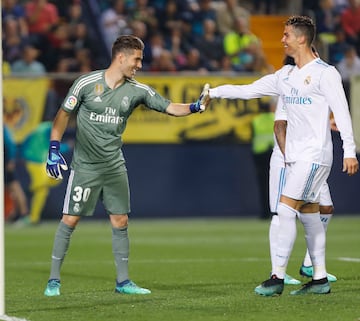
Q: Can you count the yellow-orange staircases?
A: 1